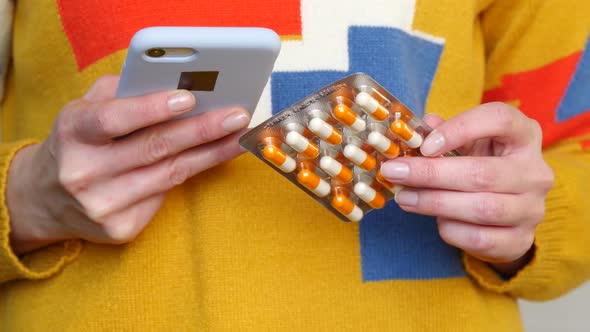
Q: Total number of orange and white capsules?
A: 13